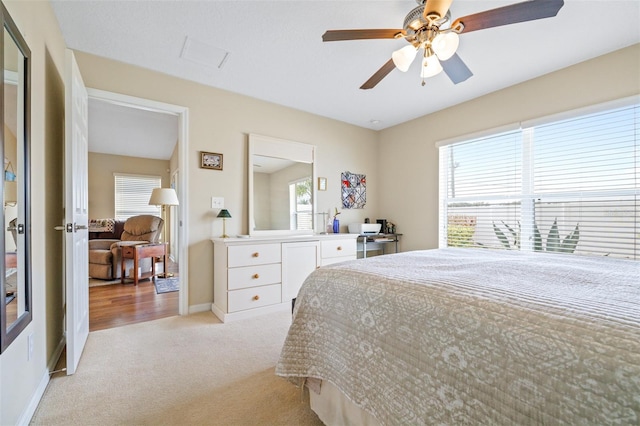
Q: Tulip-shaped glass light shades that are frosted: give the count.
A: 3